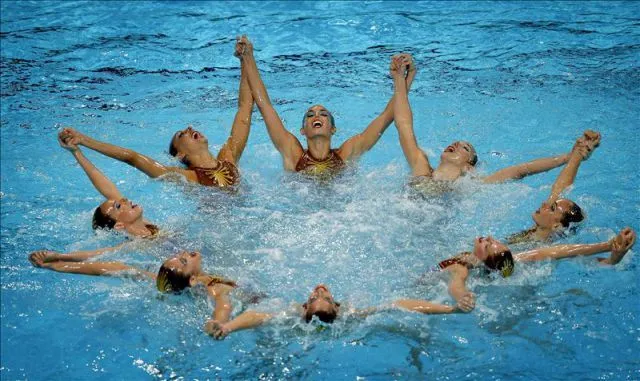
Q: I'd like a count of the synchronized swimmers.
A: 8